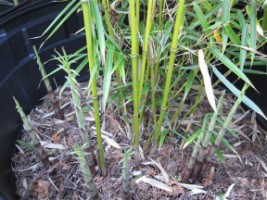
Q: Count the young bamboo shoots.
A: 8